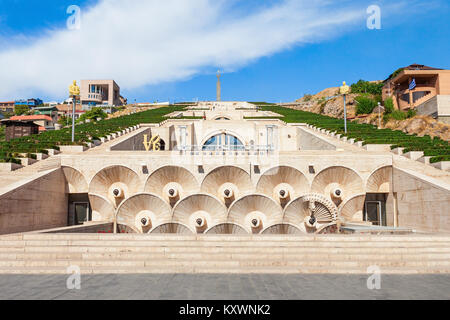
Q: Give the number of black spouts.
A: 9